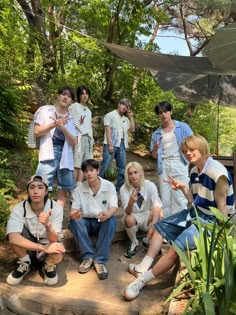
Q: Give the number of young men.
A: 8